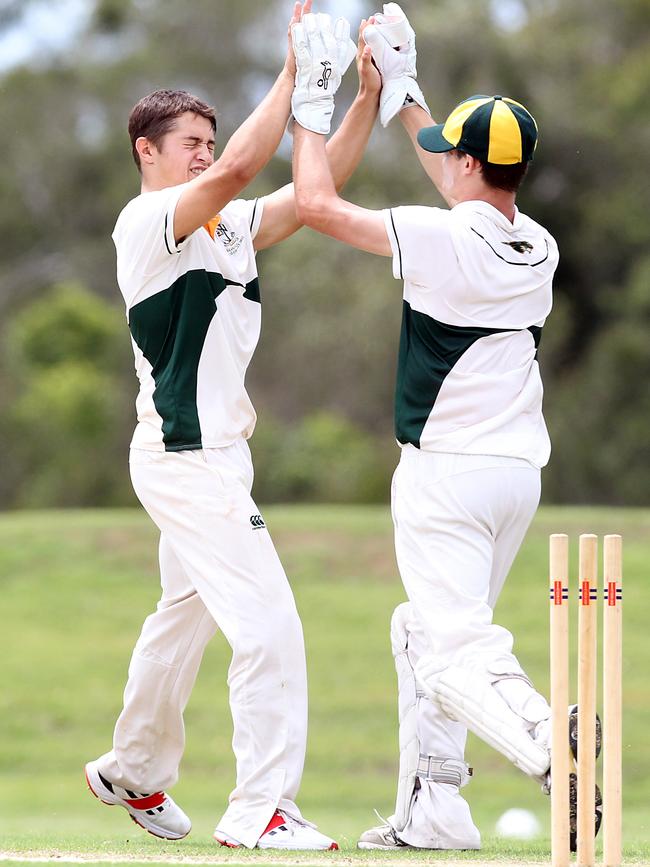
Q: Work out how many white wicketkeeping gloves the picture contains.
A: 2